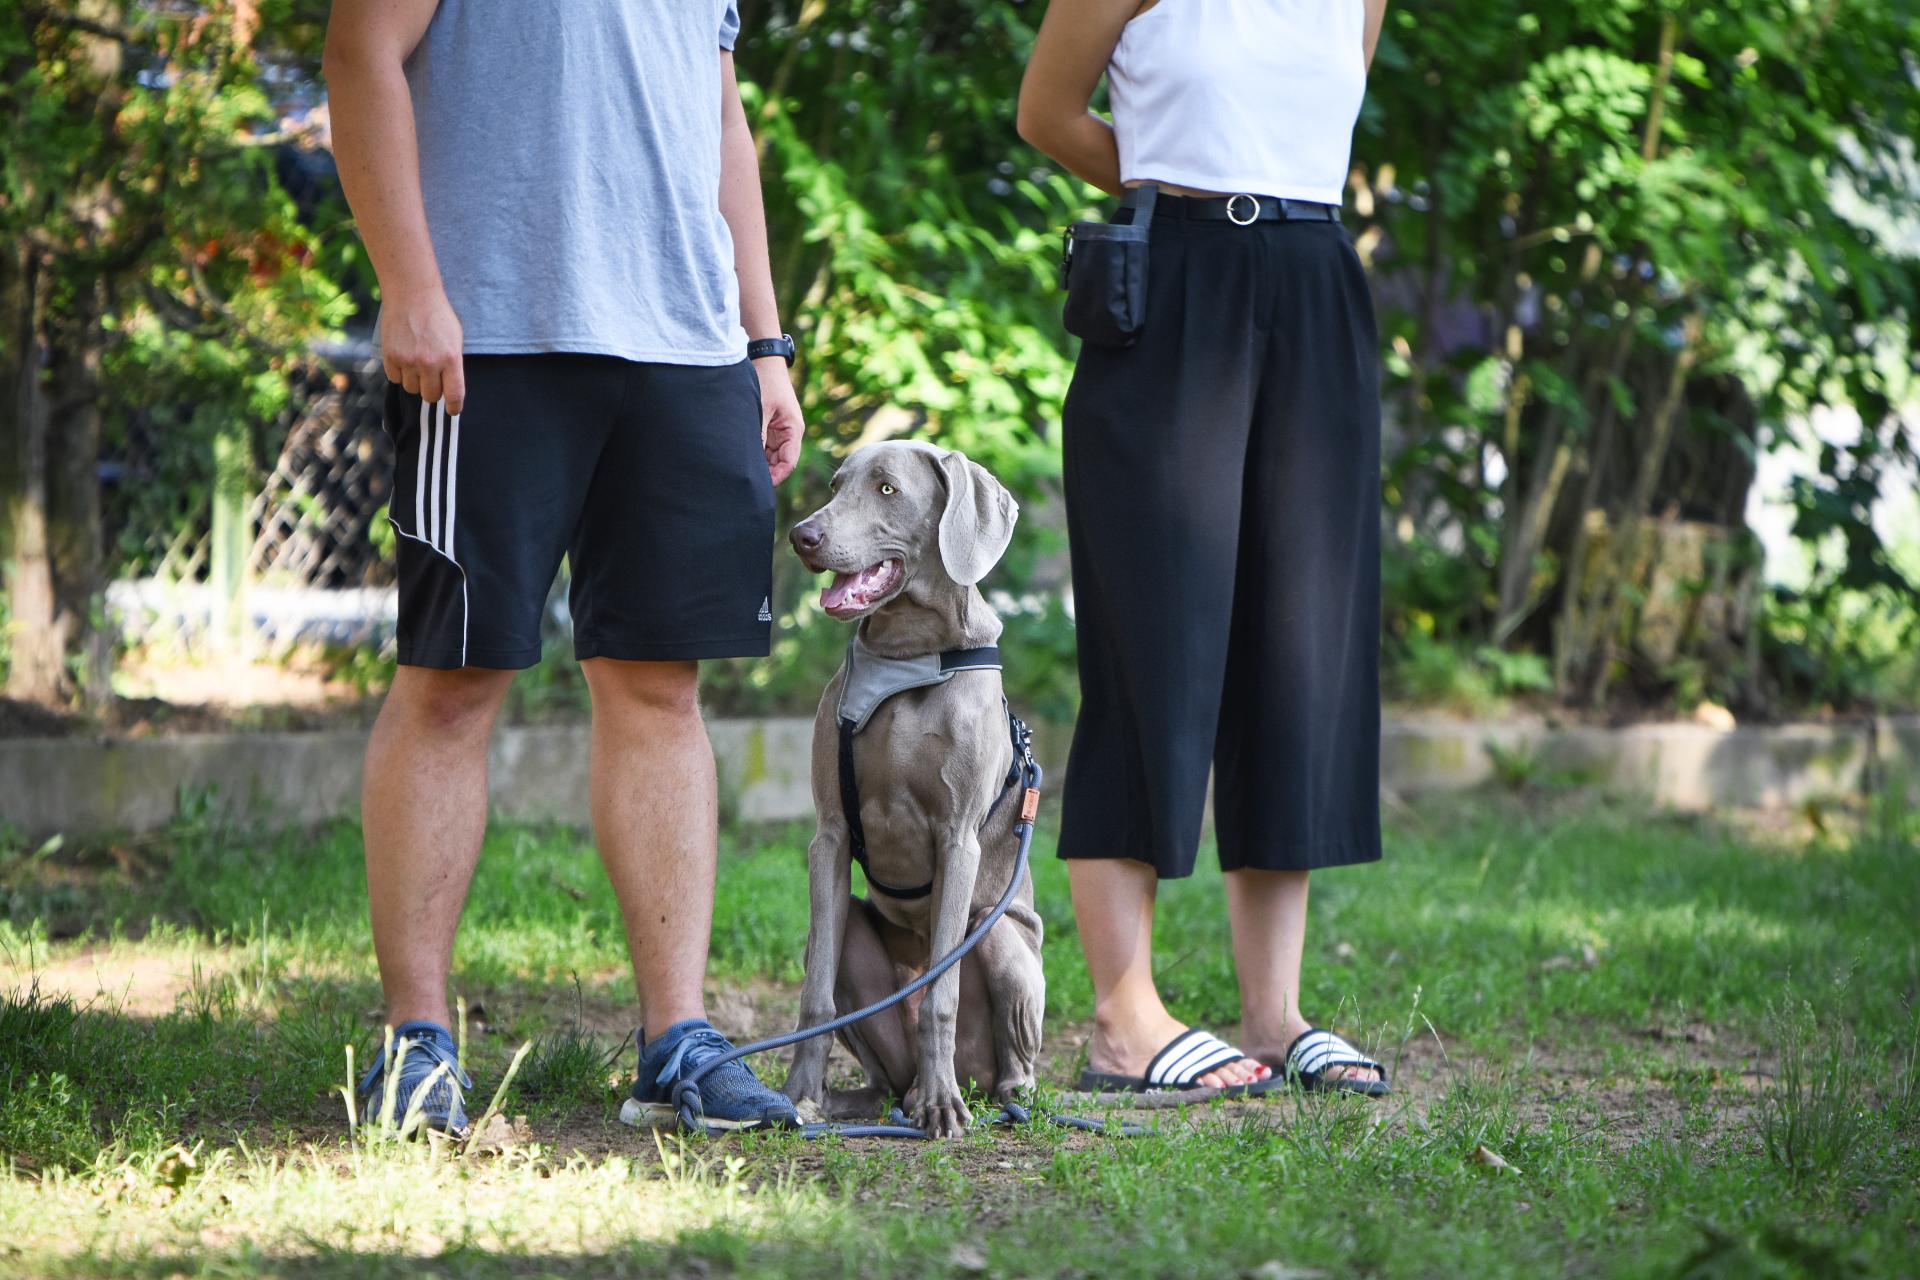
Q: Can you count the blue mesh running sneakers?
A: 2